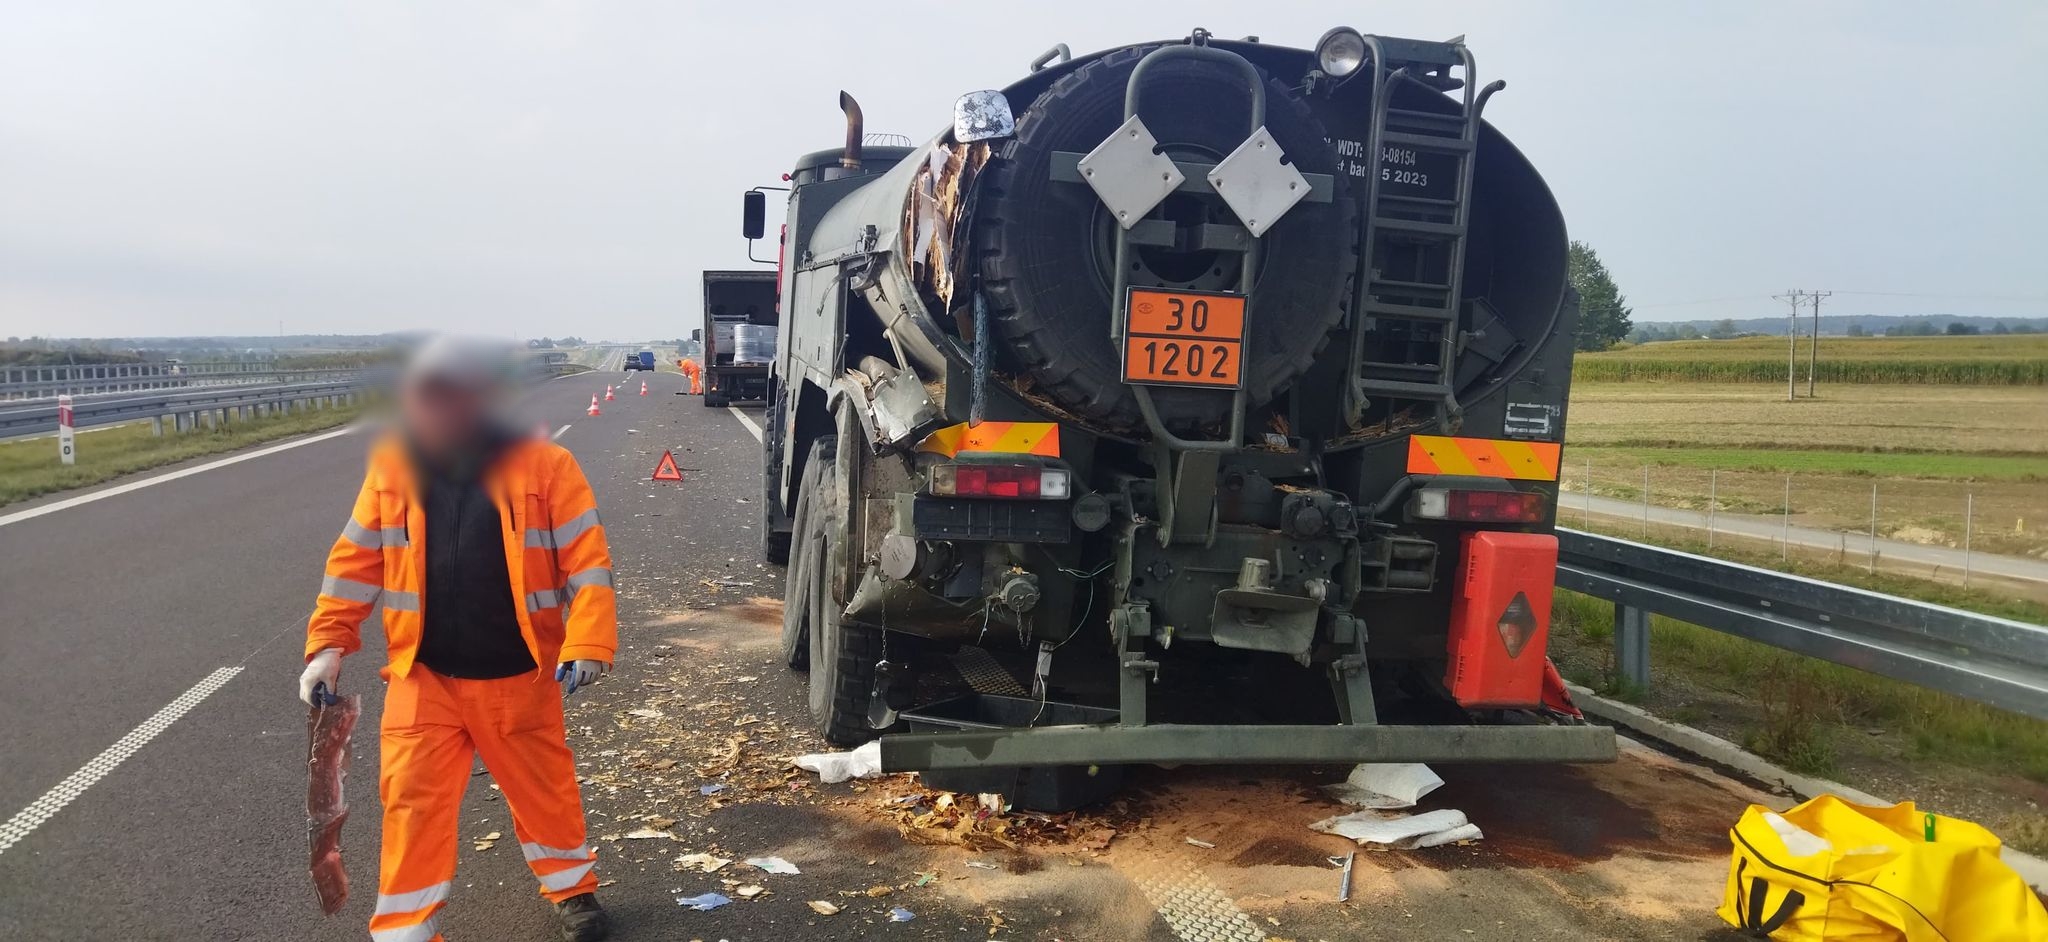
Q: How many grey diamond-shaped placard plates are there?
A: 2